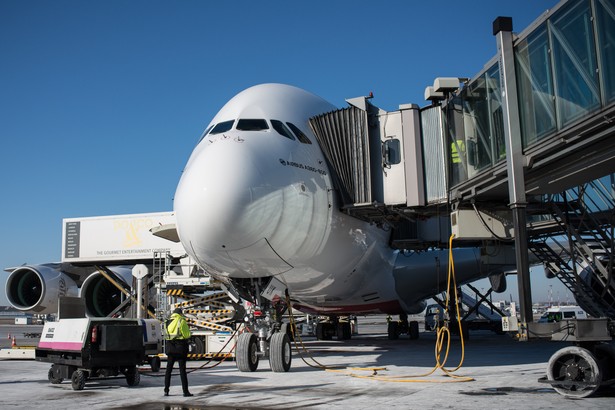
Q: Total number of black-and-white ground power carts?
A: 1